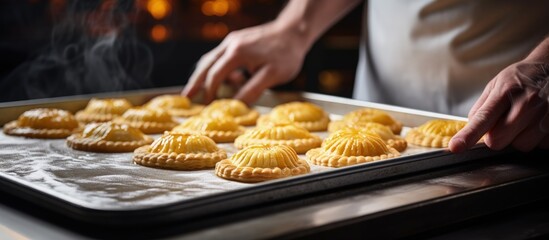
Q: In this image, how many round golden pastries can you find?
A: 15